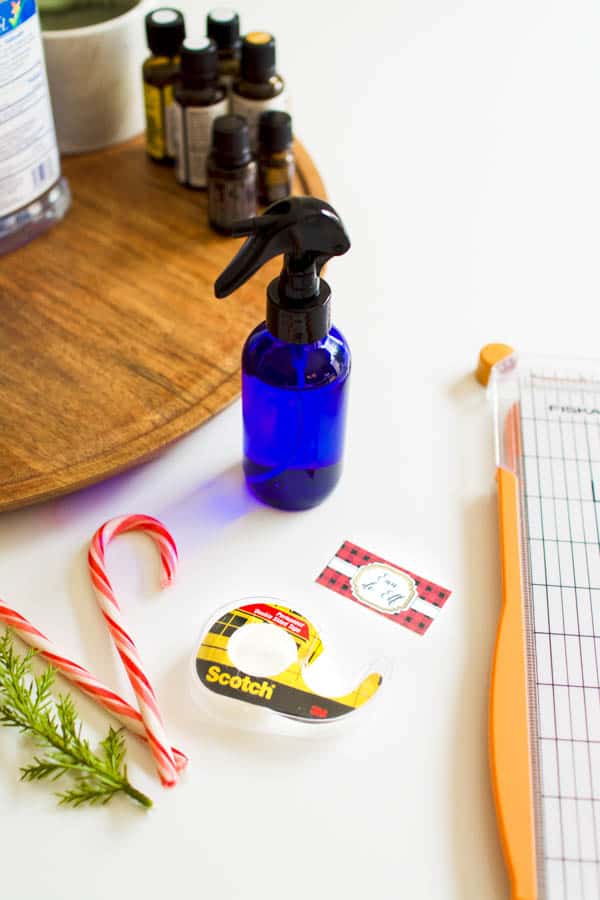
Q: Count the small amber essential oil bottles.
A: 6